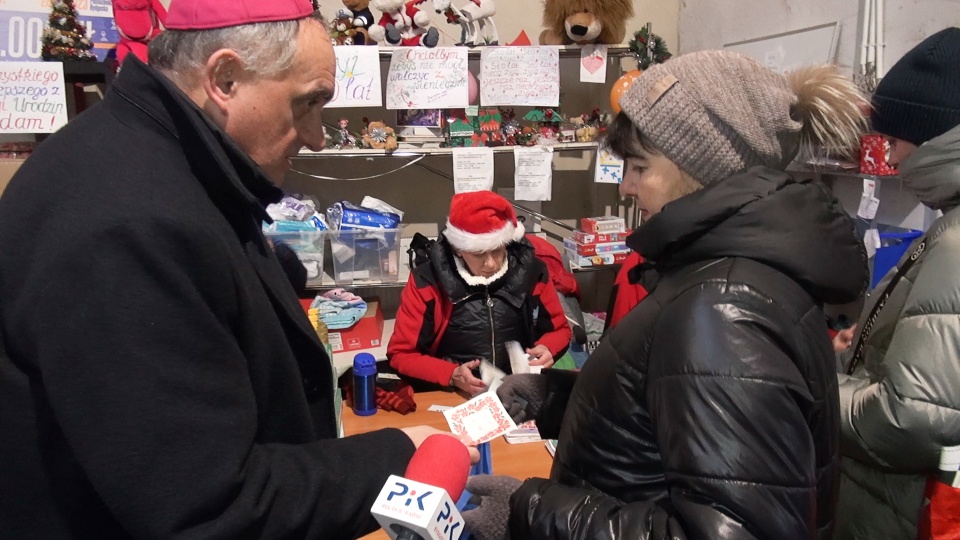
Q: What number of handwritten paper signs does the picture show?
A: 4